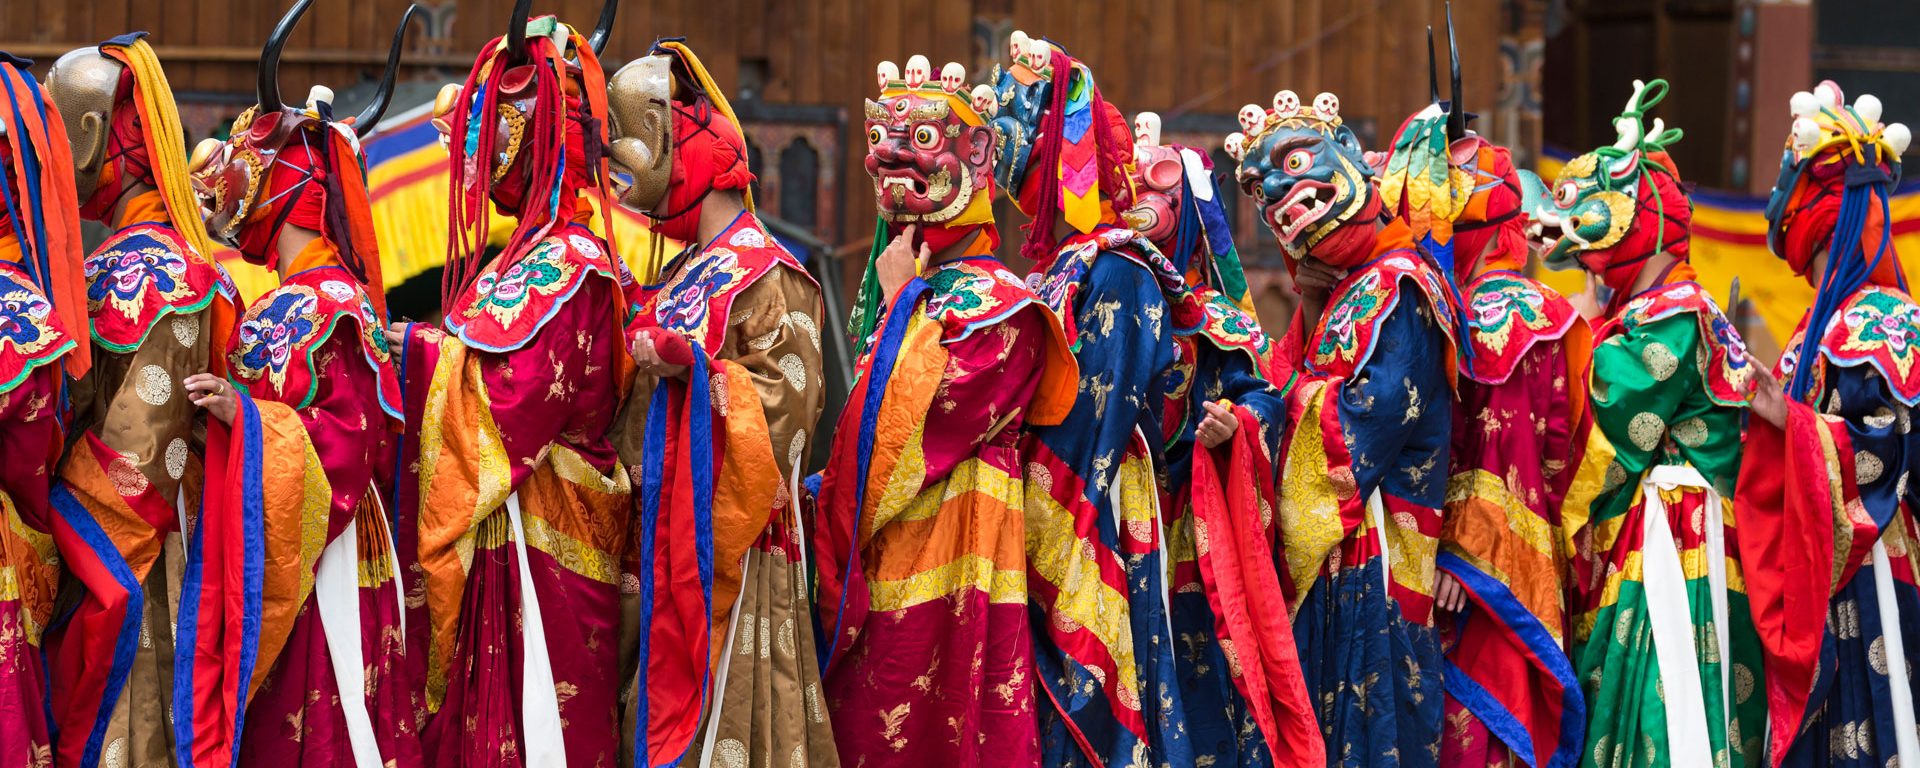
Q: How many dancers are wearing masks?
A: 12